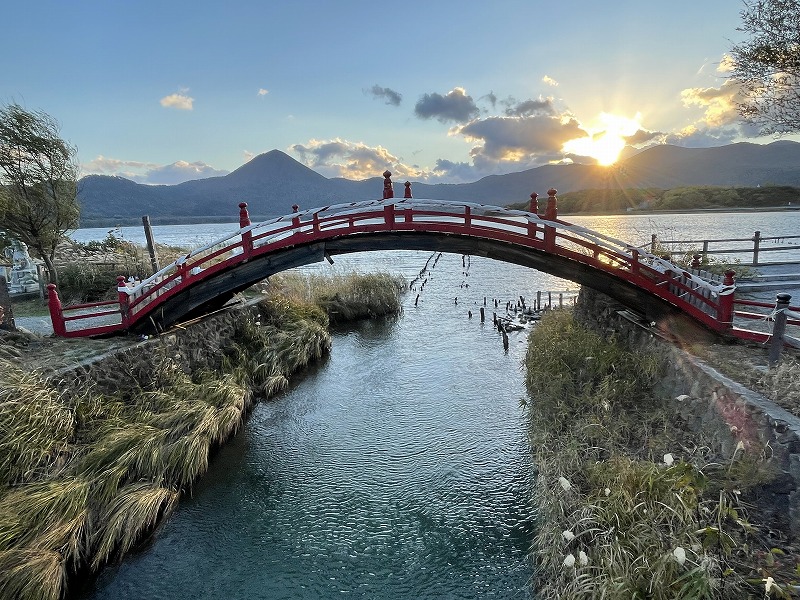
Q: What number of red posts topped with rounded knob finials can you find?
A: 10